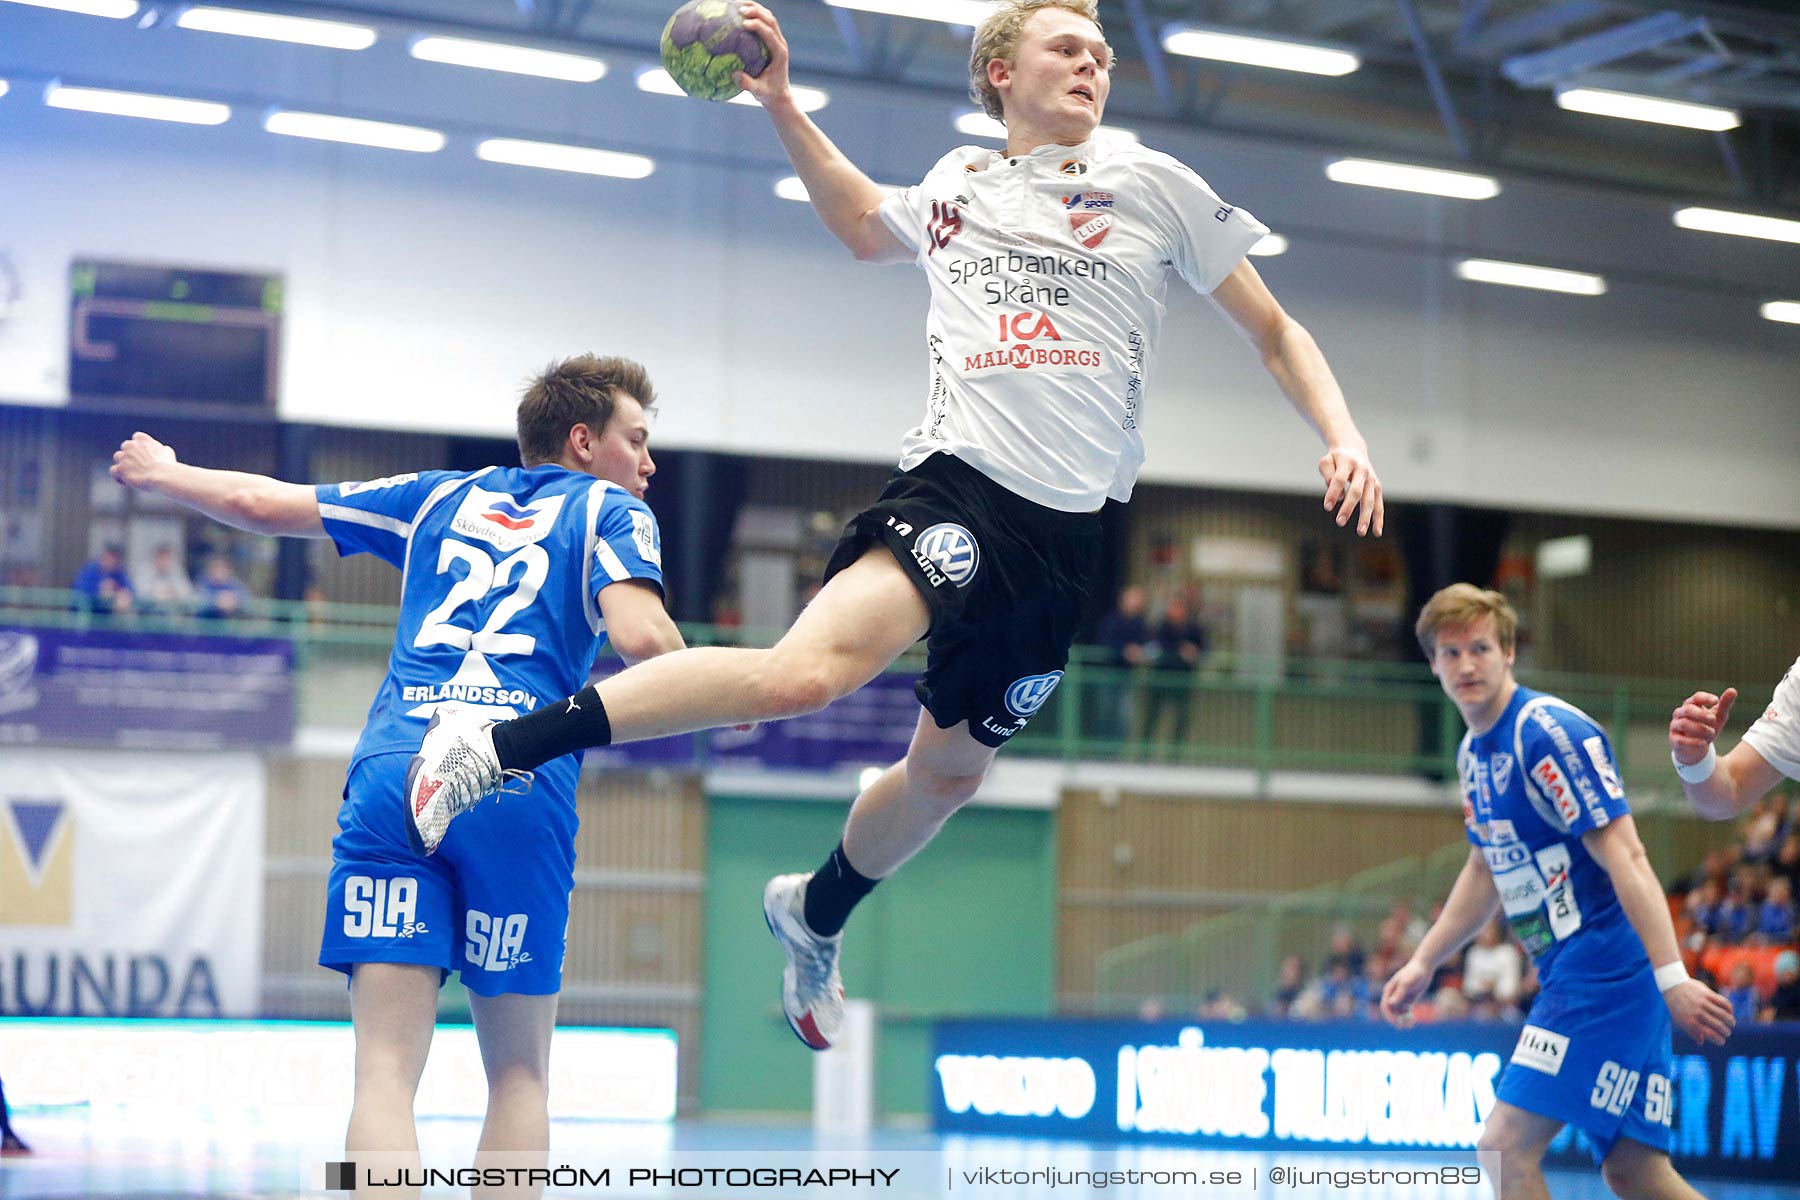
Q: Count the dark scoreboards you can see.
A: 1